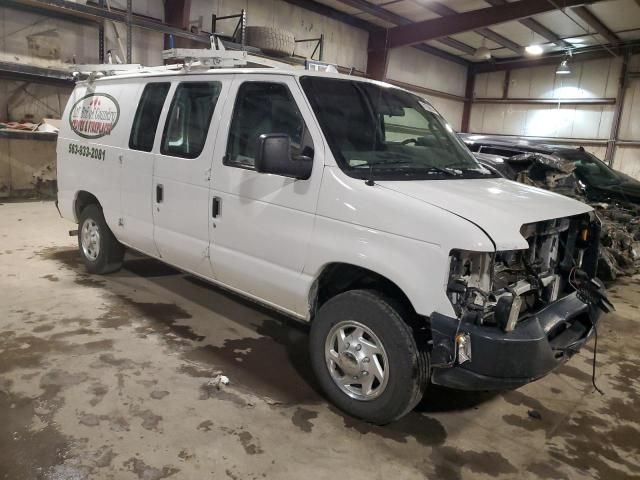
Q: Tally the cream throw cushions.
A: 0